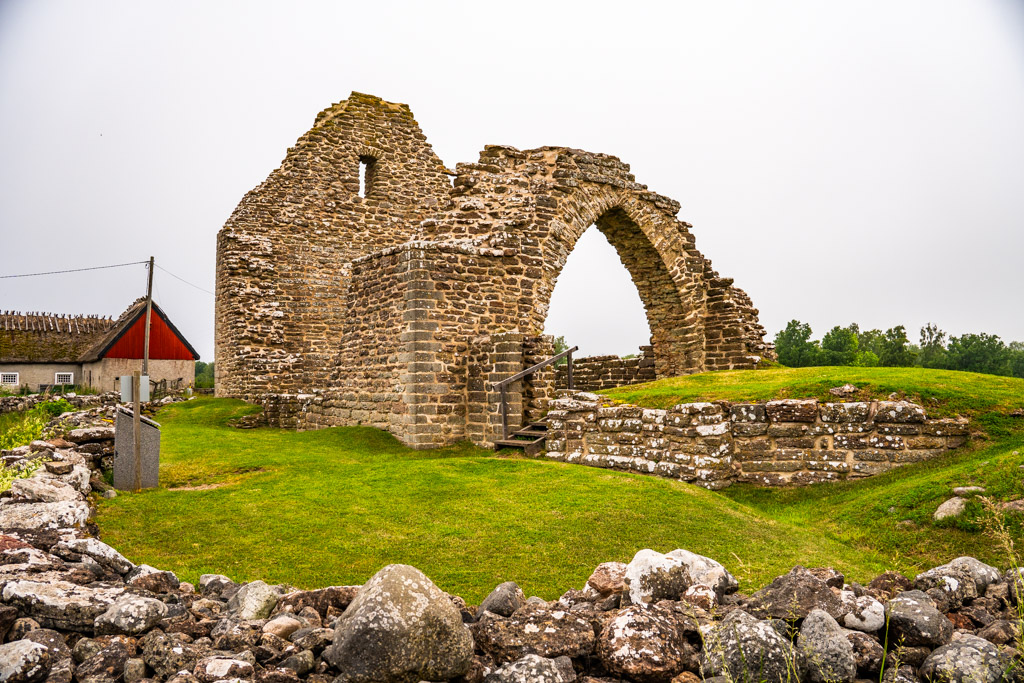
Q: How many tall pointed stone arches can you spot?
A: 1